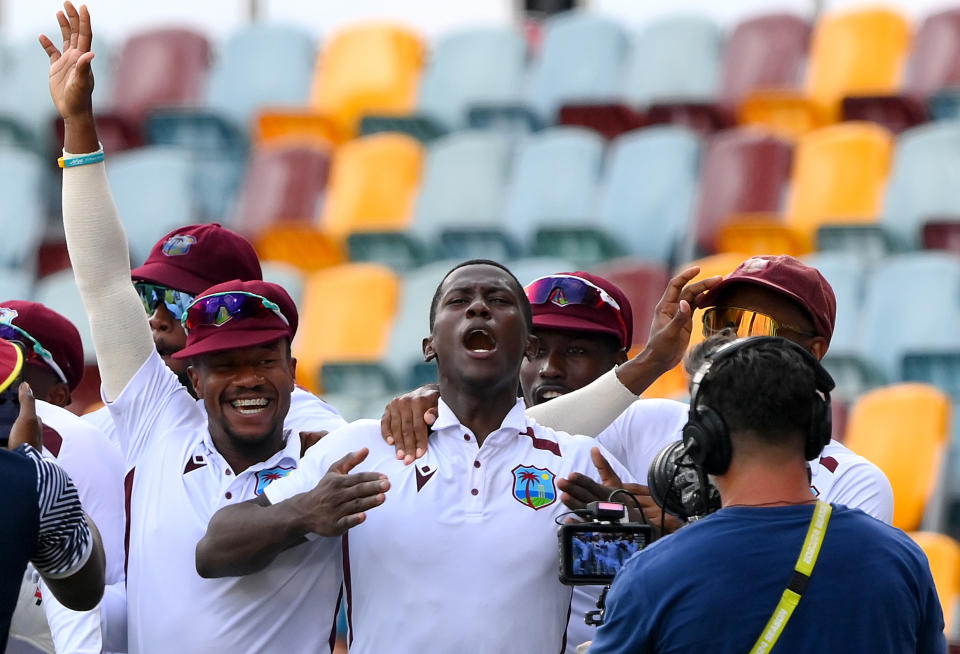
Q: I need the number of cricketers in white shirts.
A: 6